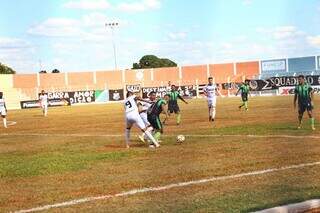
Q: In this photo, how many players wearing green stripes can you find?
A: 4